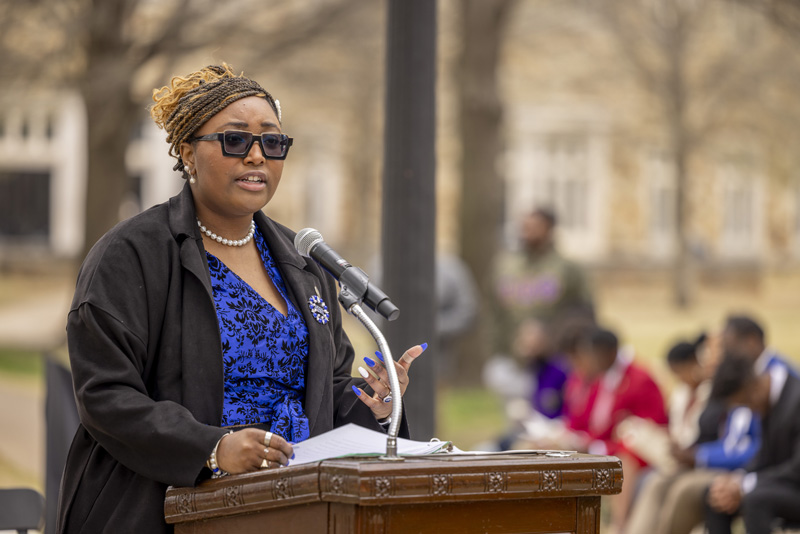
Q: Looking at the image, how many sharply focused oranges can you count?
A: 0